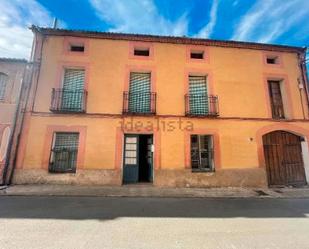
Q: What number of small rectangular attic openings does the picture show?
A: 4